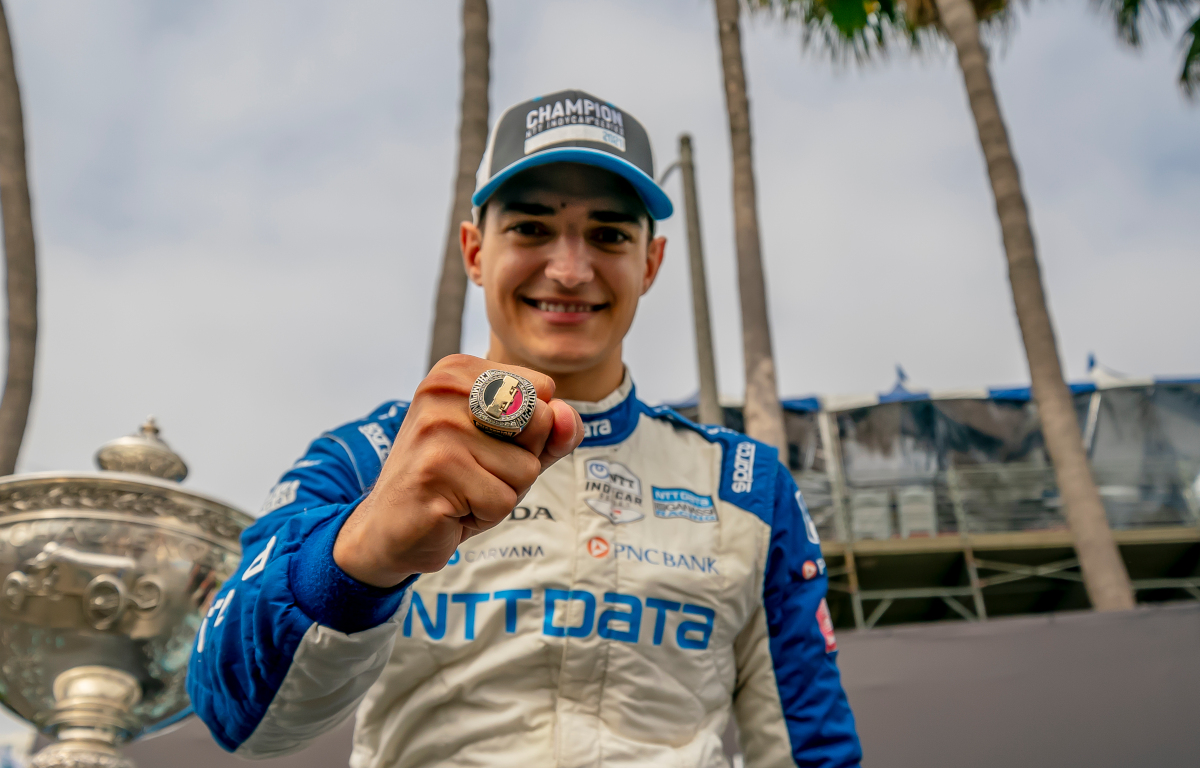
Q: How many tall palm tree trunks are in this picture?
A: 4